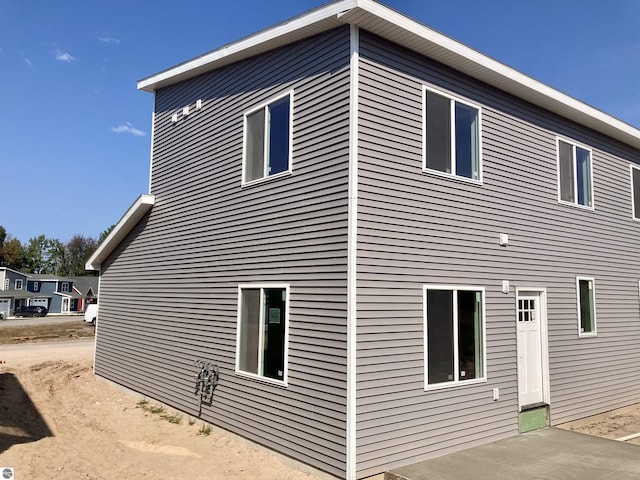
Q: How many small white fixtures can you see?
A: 6